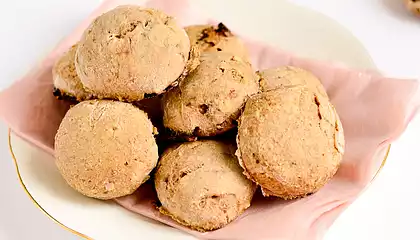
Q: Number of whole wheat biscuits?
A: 8